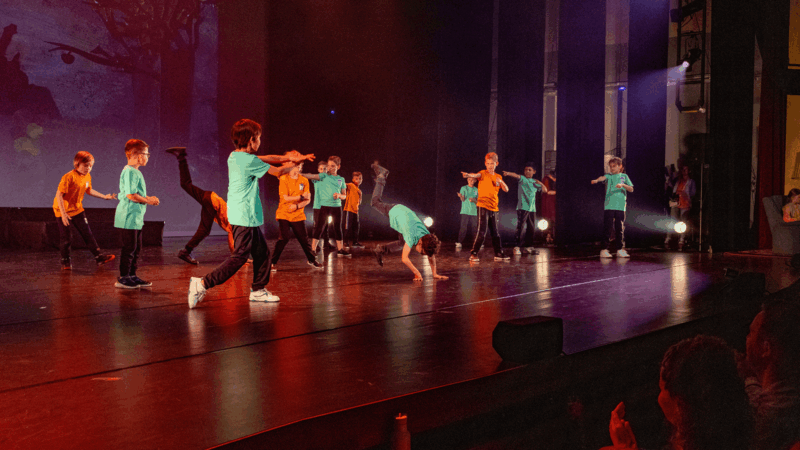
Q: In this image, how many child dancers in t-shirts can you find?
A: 13